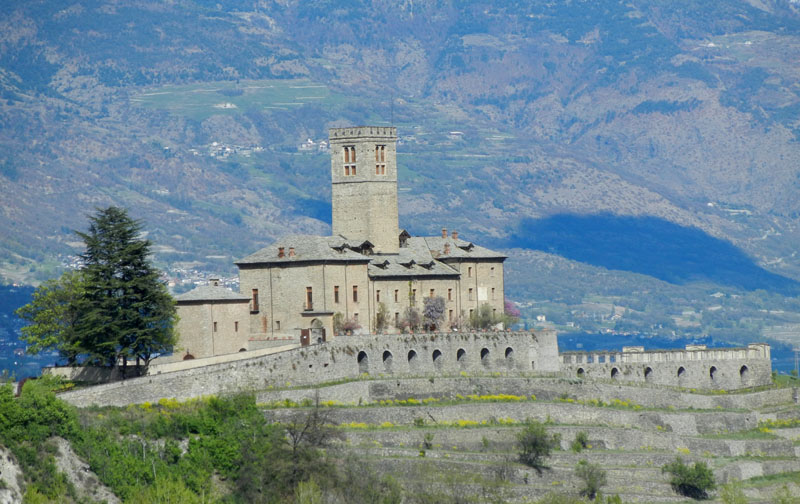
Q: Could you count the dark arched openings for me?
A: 13